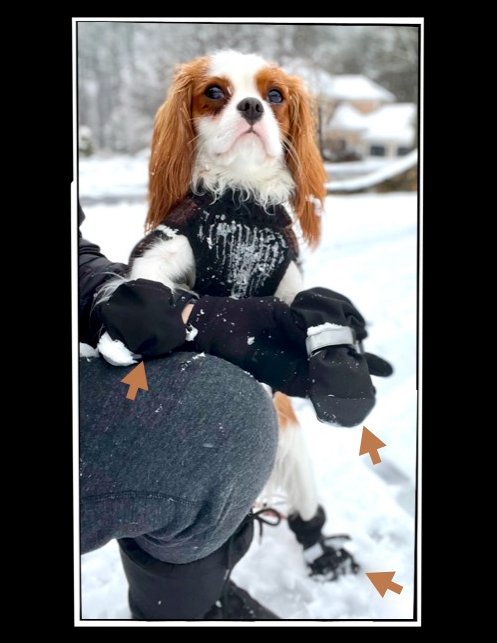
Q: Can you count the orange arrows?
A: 3